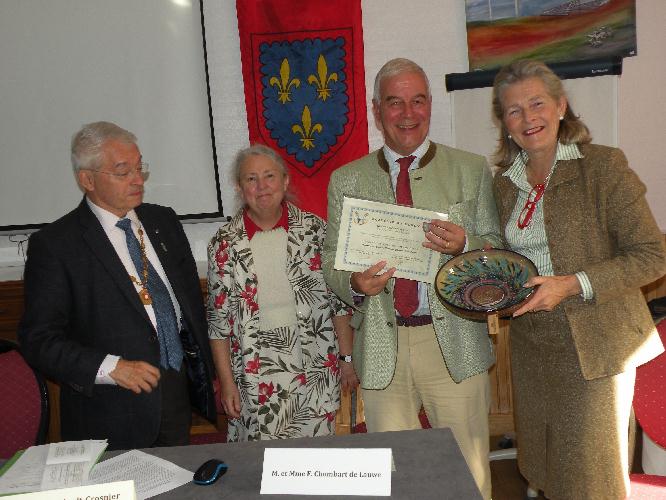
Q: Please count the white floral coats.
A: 1